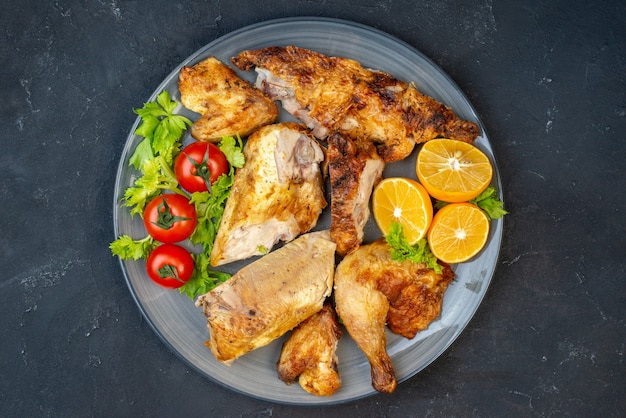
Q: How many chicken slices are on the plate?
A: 7